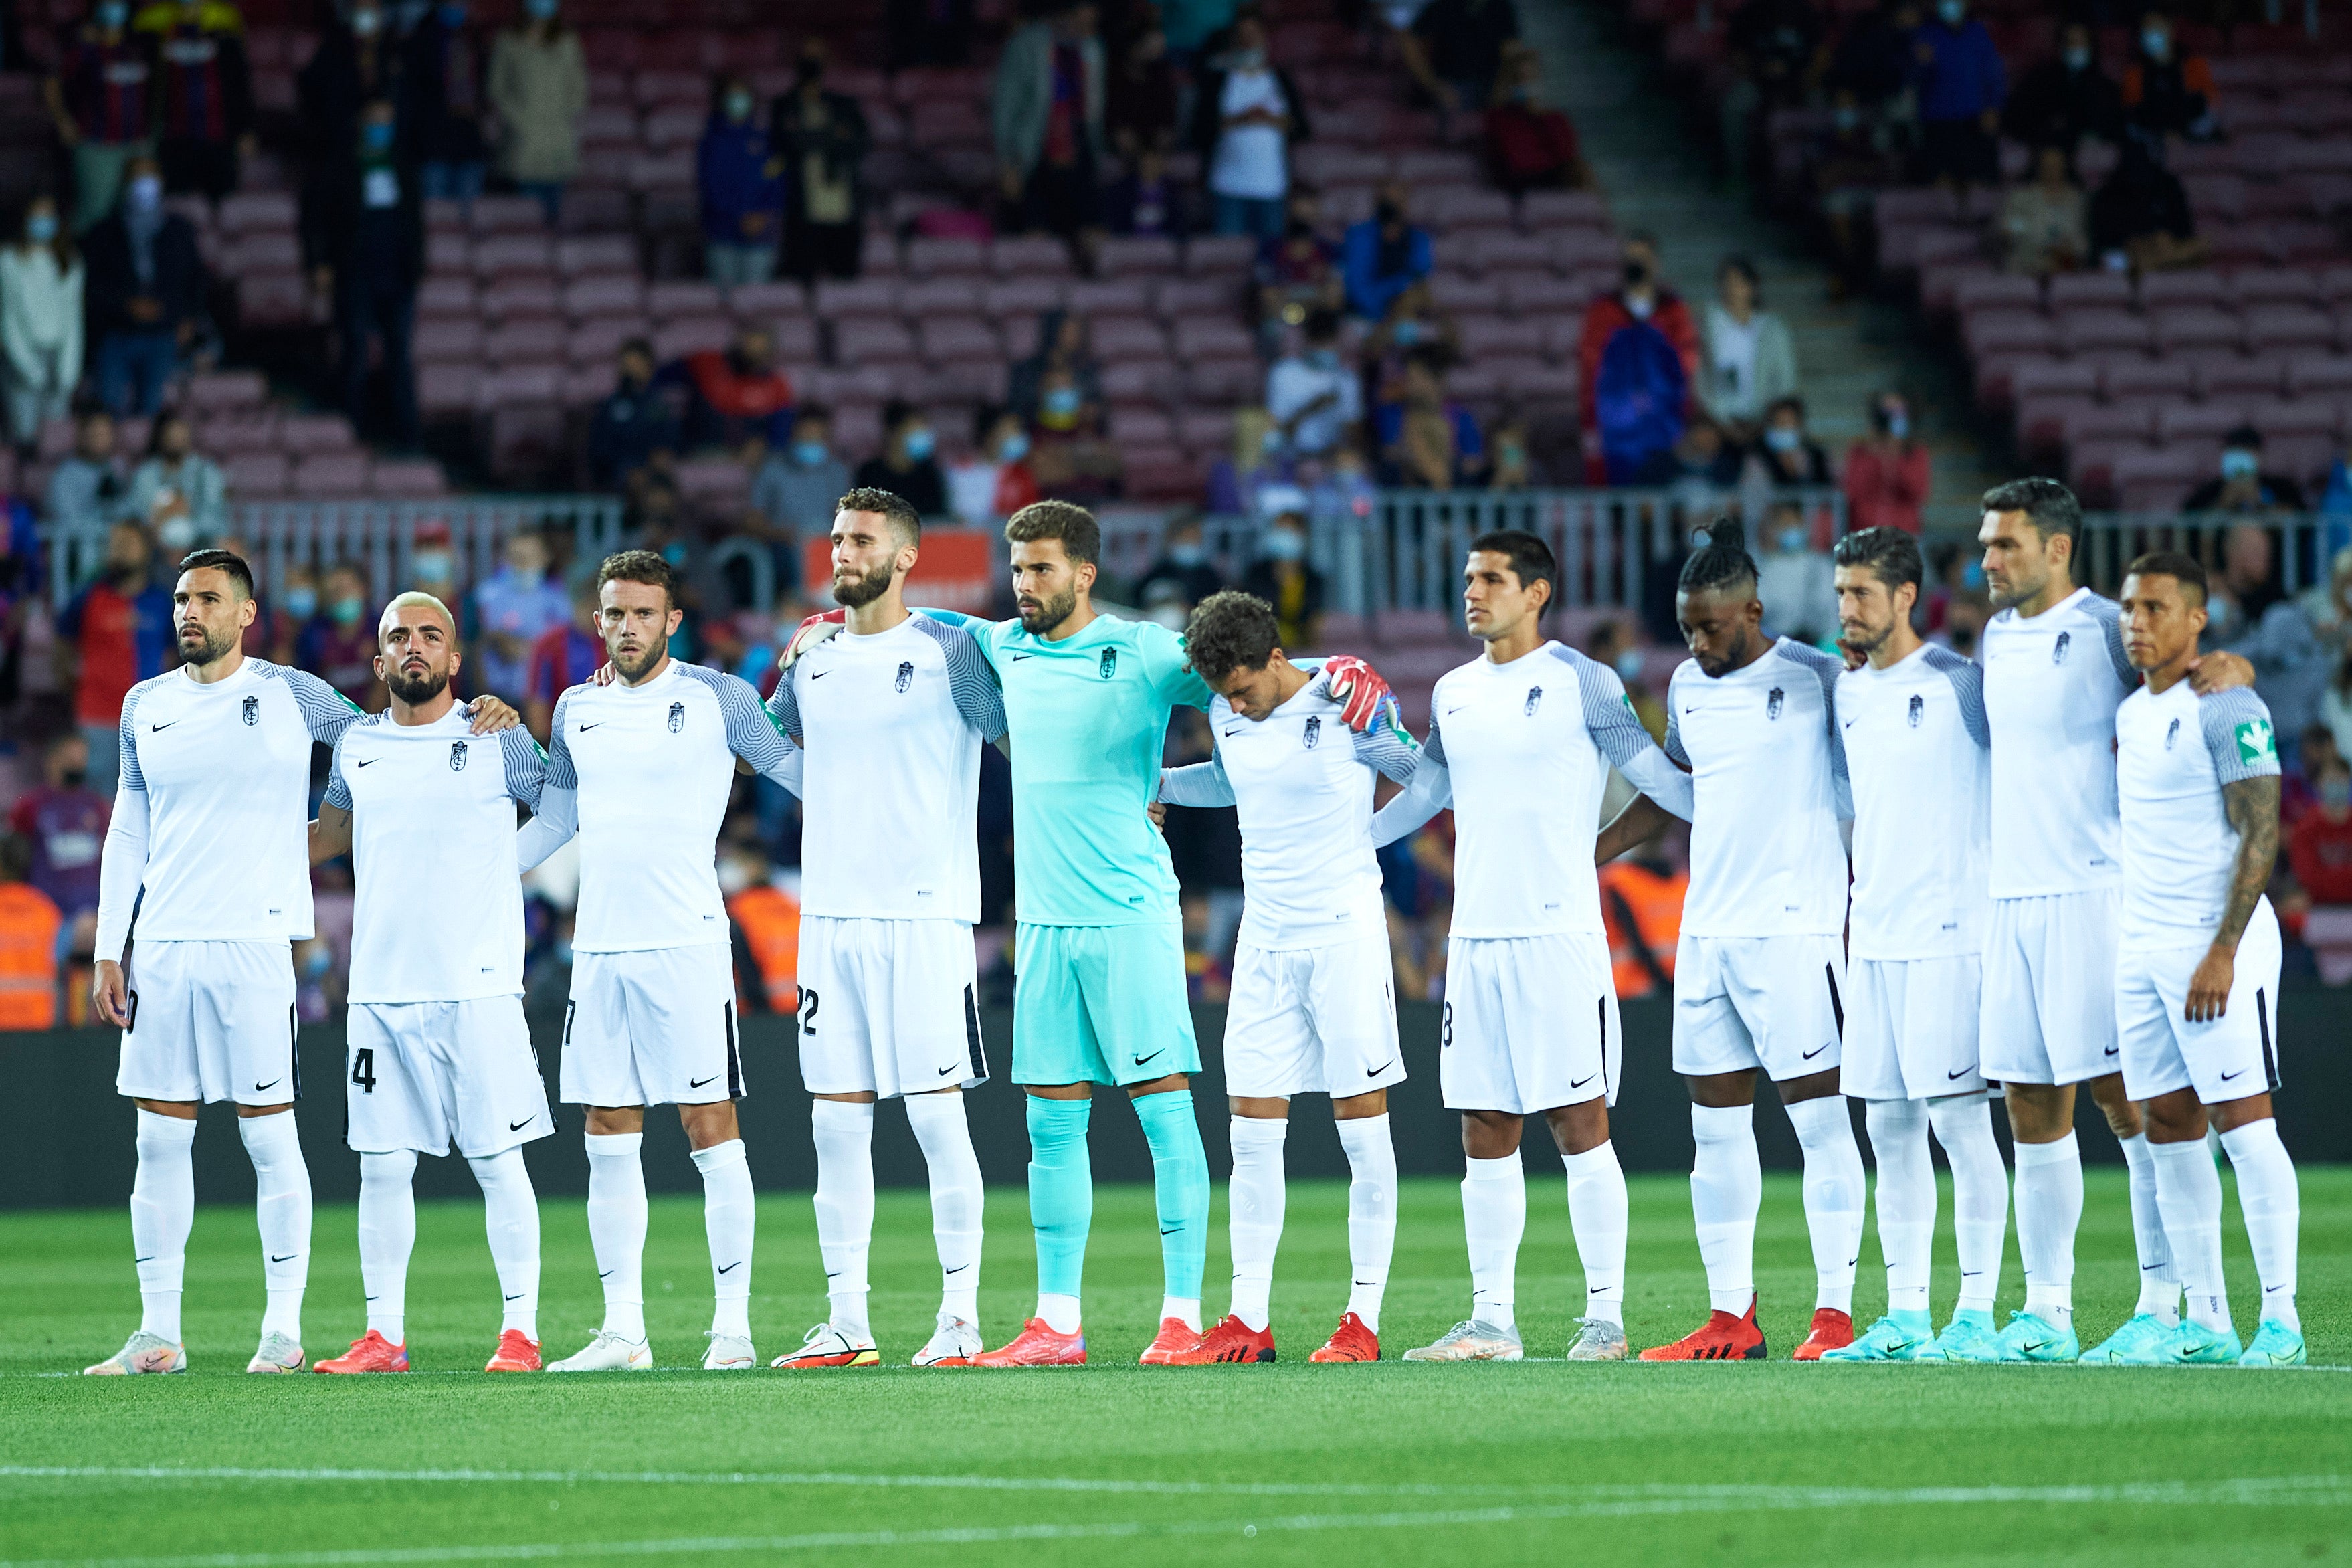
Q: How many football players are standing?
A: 11